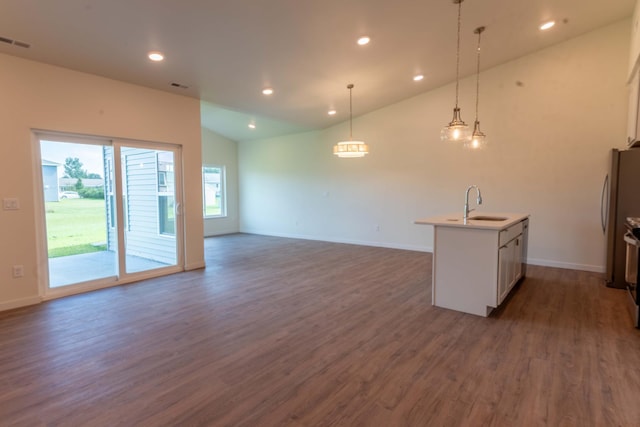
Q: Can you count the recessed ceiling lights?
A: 7